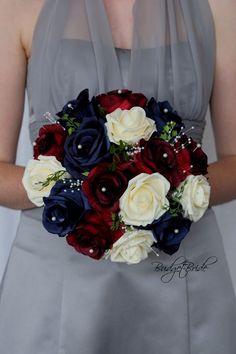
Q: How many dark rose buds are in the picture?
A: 11